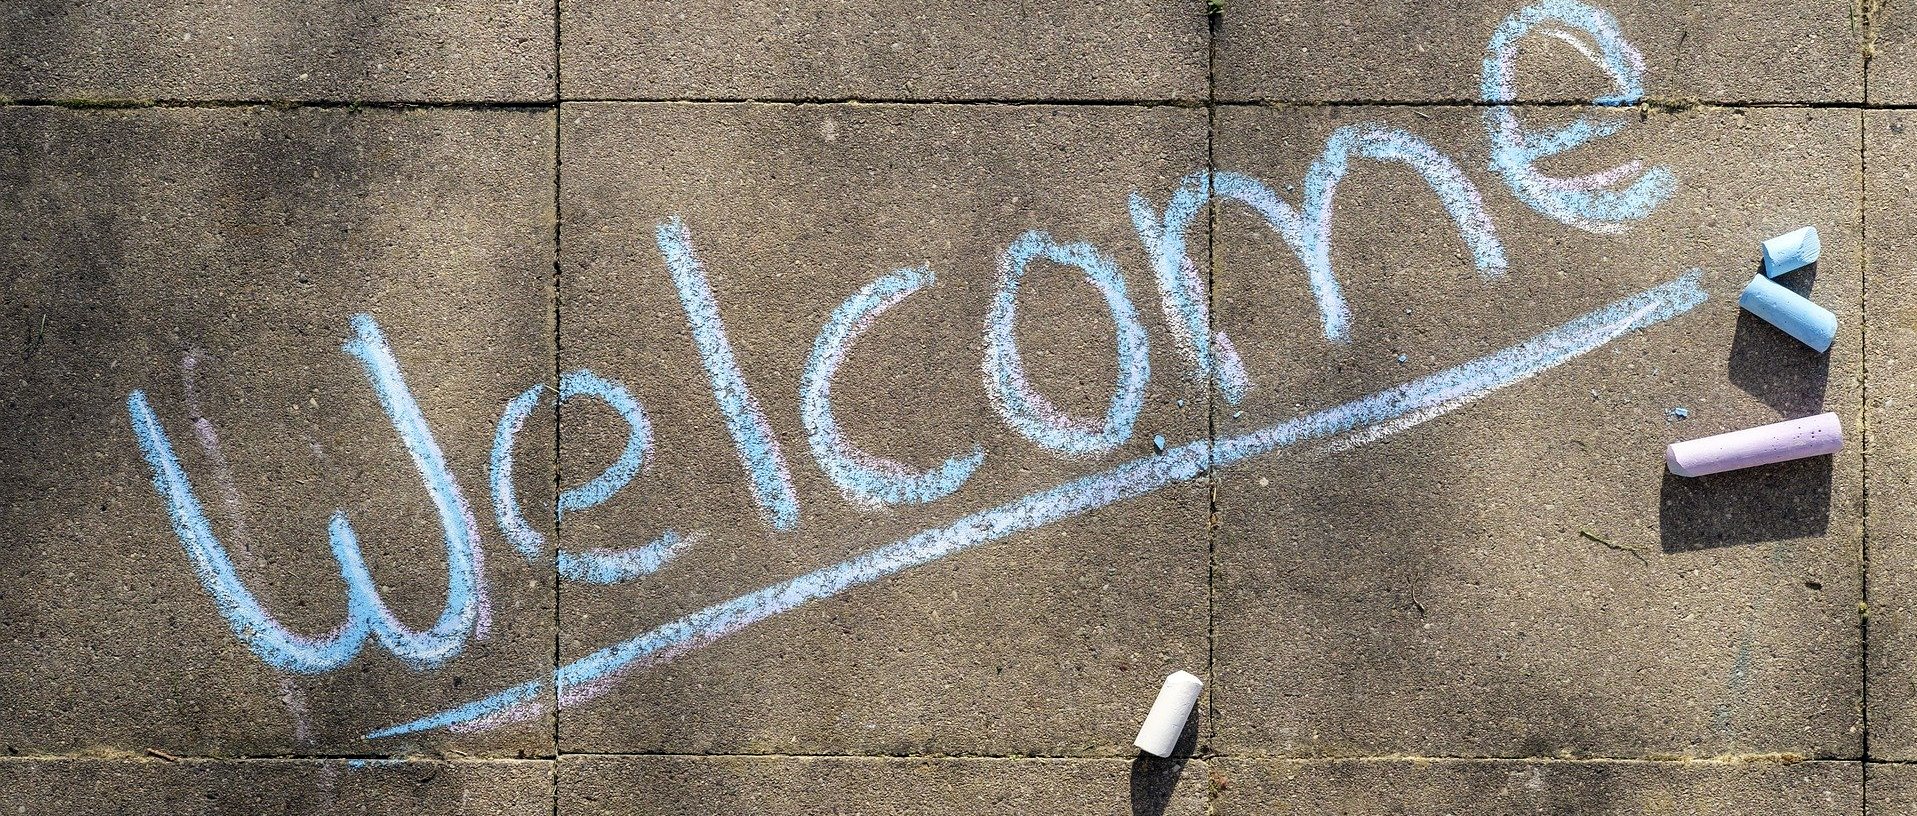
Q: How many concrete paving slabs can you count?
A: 12